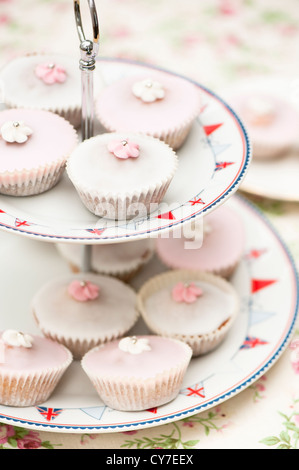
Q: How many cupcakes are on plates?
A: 11